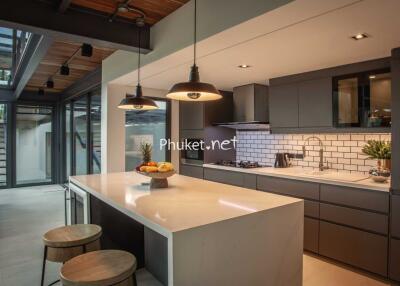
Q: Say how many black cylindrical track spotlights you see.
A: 4